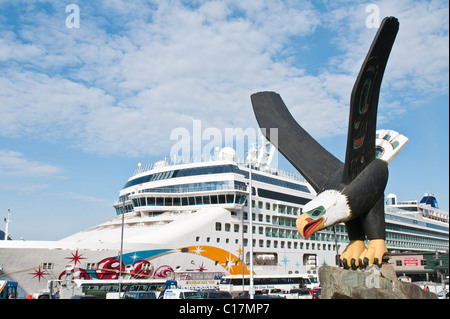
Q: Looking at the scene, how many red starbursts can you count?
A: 3